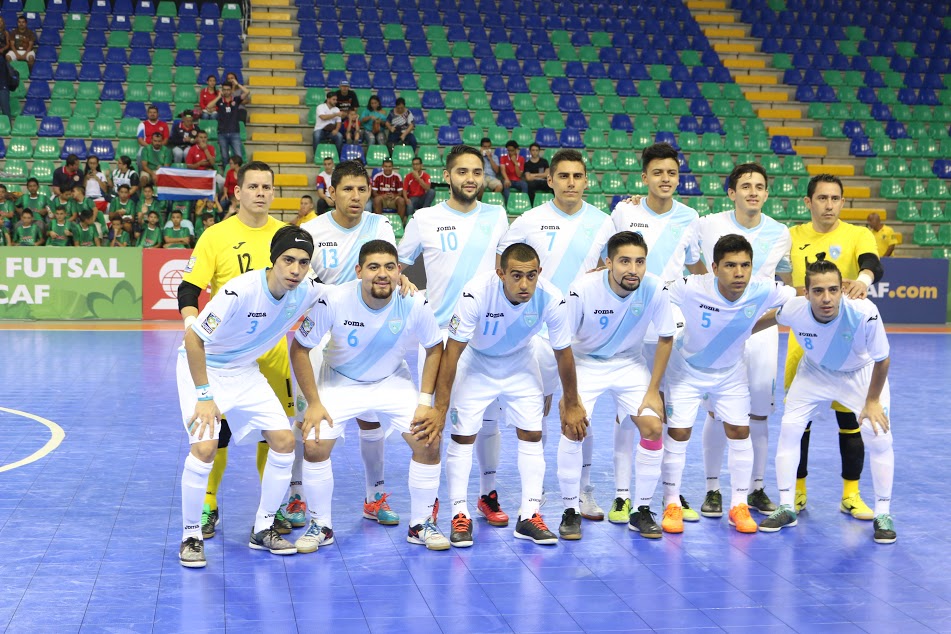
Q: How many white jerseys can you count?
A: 11